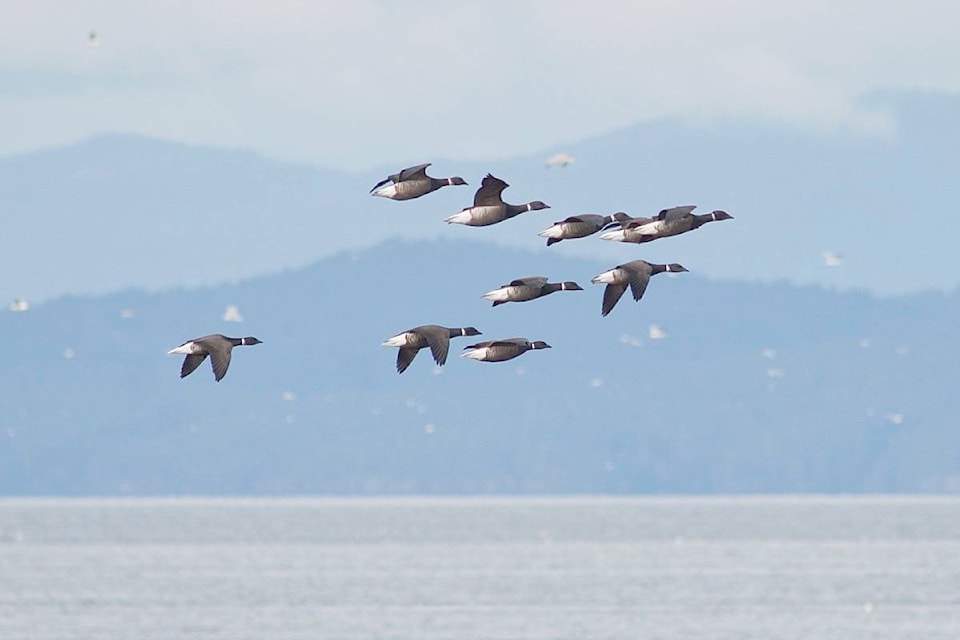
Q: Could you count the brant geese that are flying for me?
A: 10